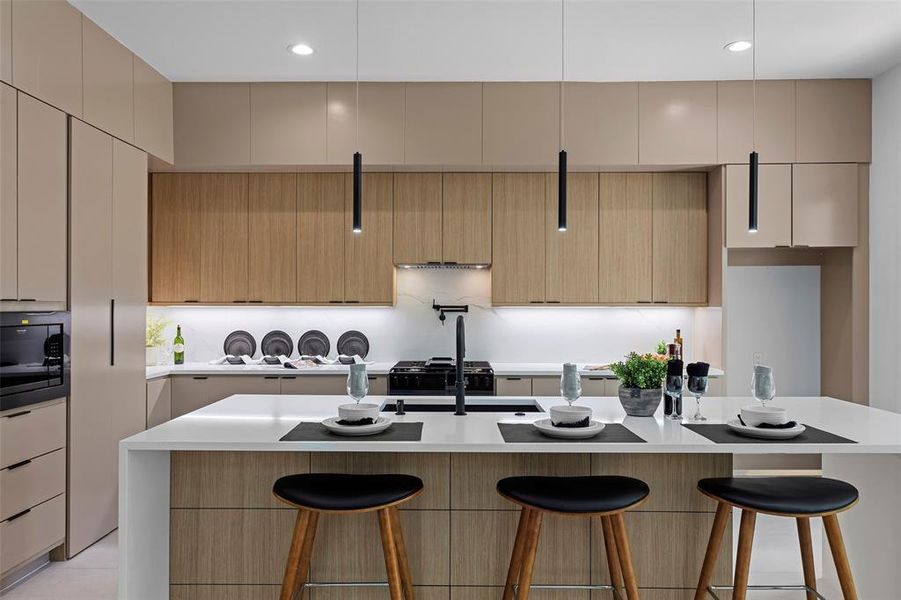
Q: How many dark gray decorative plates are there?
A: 4